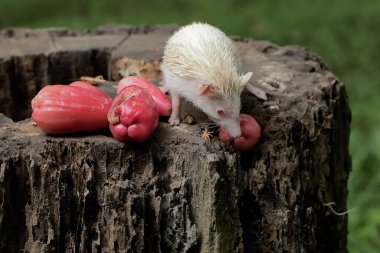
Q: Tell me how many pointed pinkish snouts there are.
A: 1